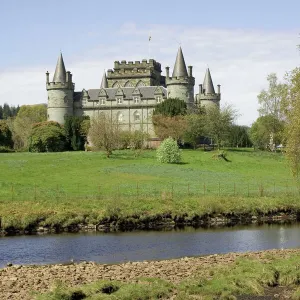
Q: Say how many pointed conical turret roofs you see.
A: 4